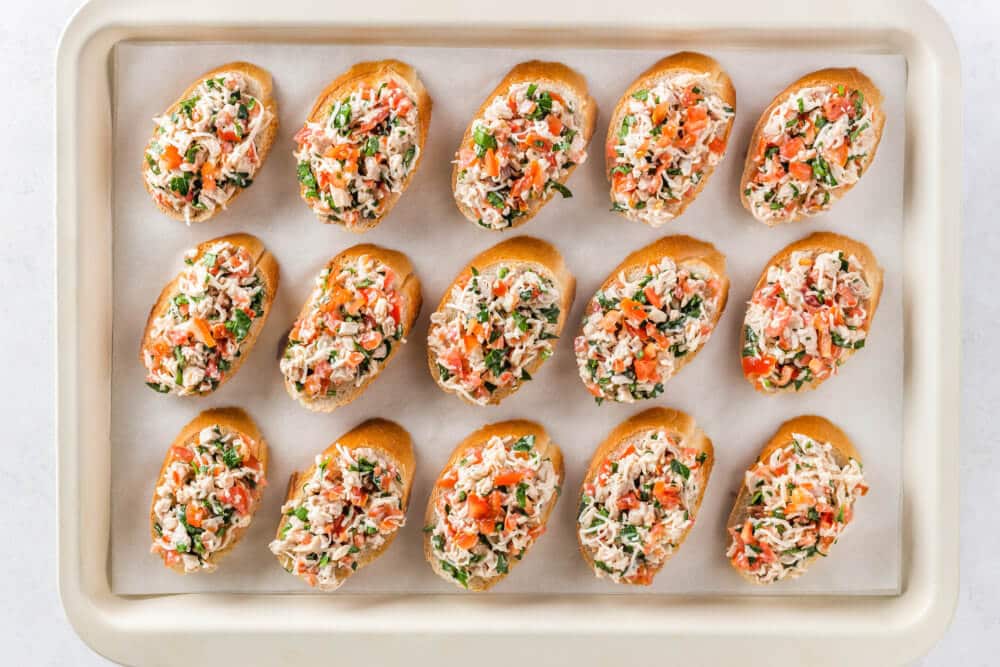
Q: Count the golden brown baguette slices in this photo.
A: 15